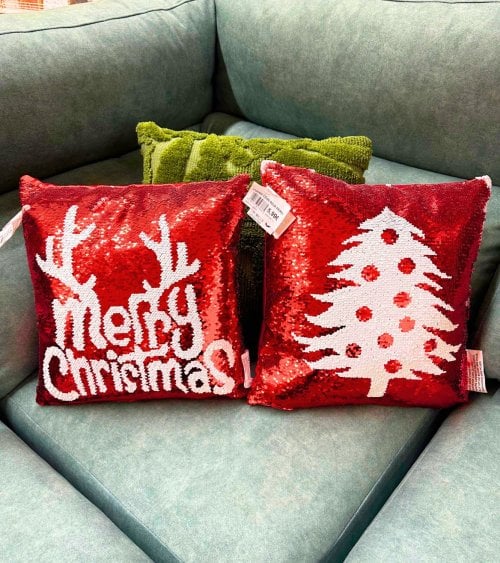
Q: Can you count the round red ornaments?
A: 10